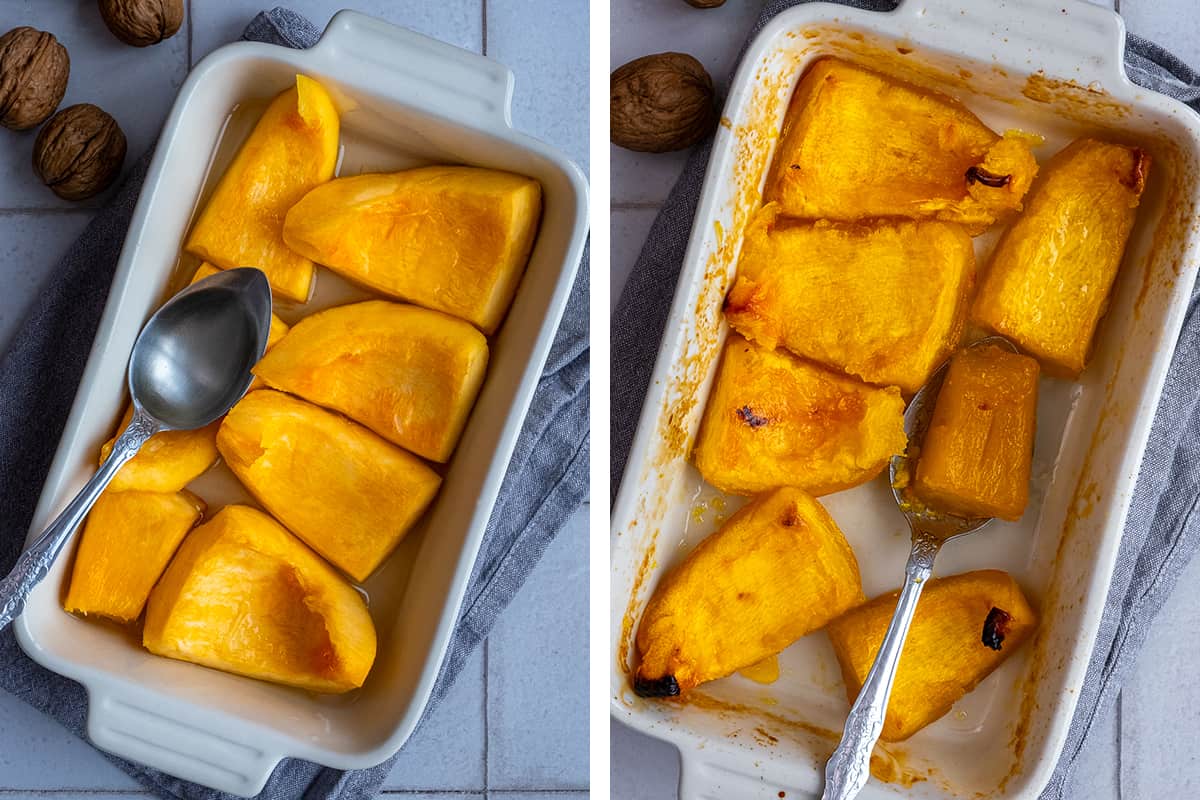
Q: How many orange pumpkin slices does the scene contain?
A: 14